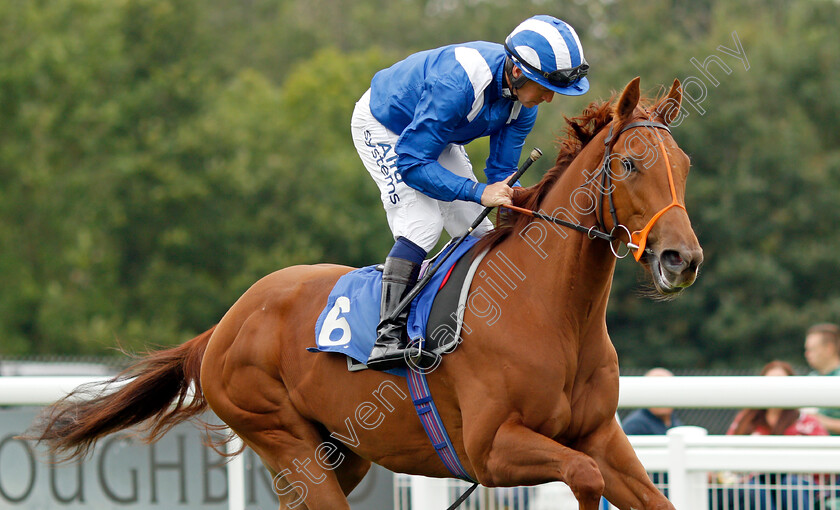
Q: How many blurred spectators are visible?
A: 3